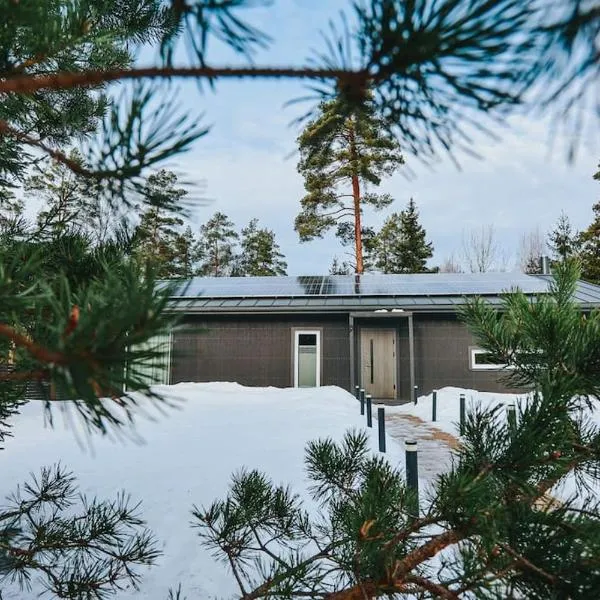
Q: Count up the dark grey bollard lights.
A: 9